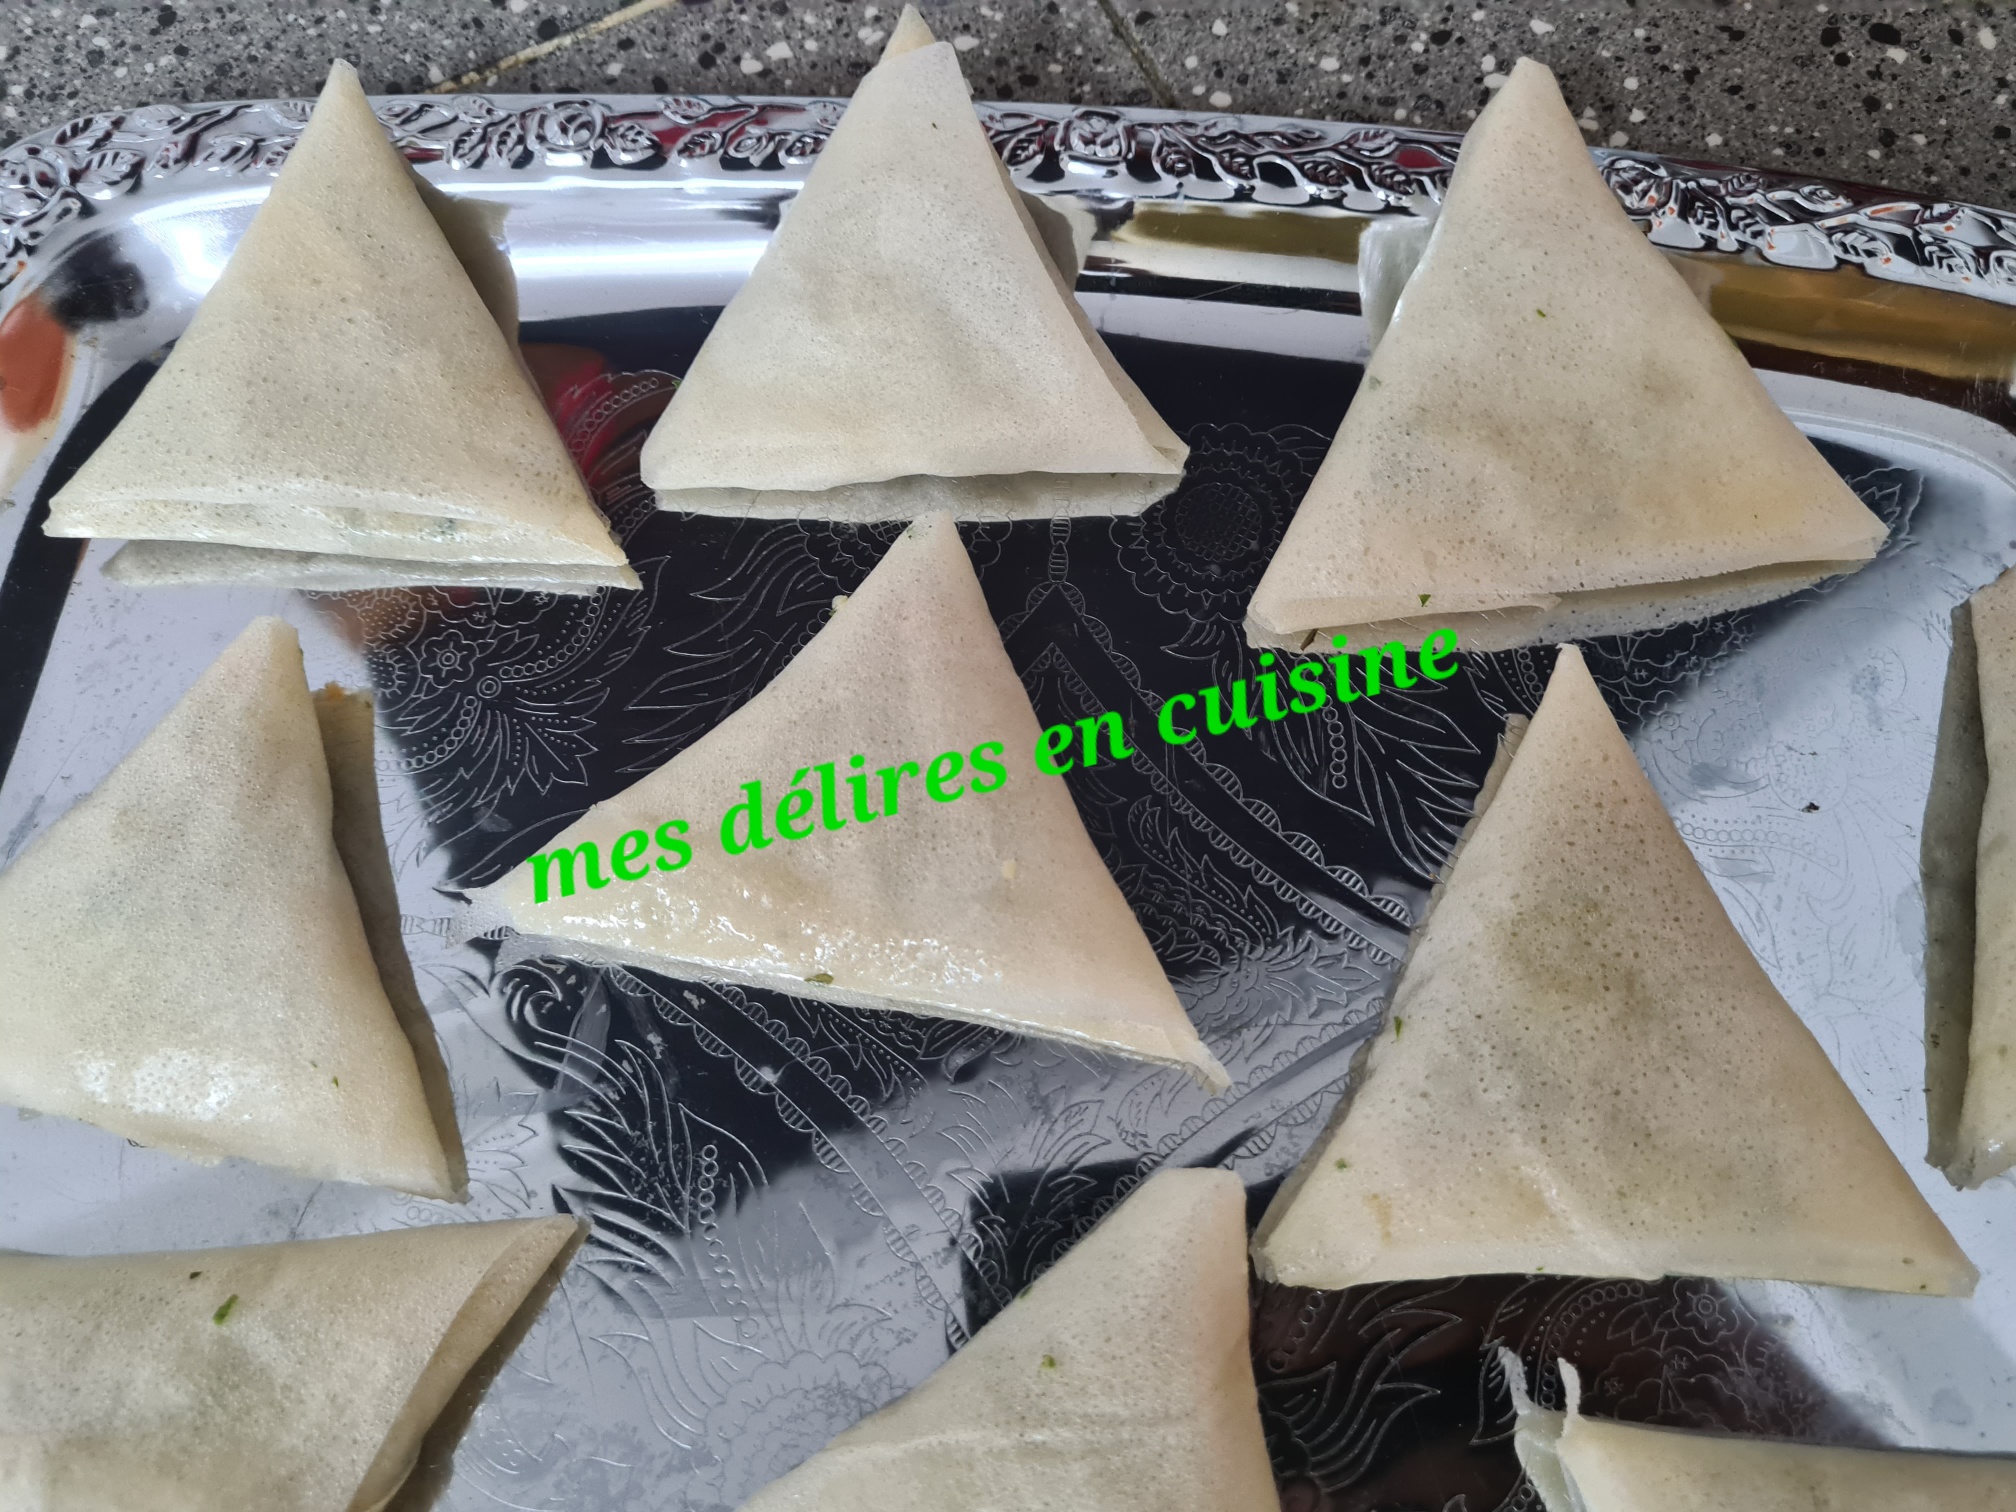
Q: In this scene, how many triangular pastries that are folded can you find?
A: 10